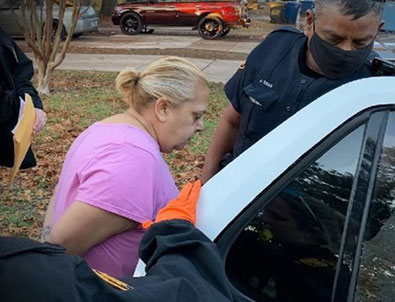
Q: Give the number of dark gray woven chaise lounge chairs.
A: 0